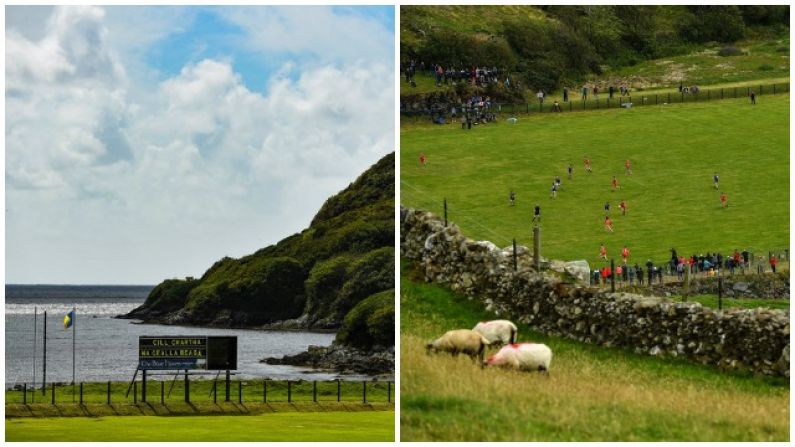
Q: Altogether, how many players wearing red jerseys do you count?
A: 9